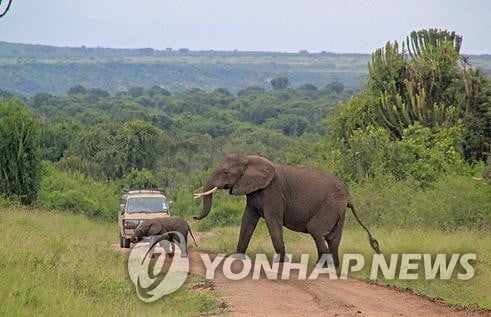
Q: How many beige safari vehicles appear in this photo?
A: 1